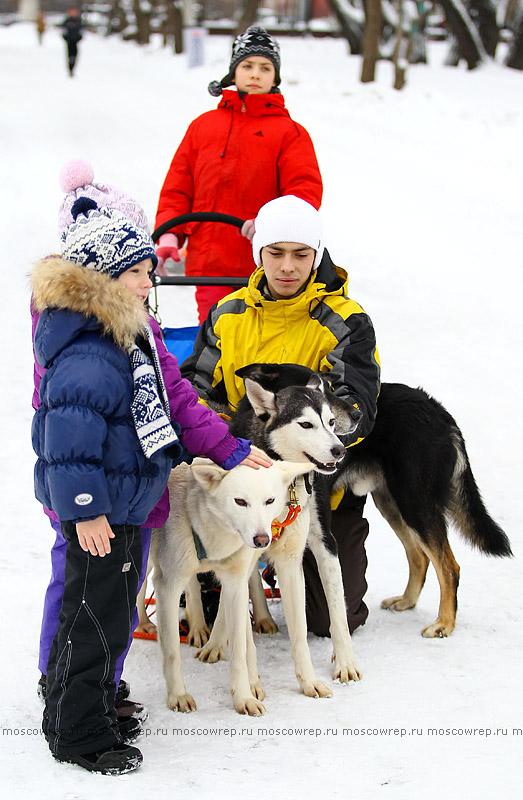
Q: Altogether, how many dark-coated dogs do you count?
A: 2